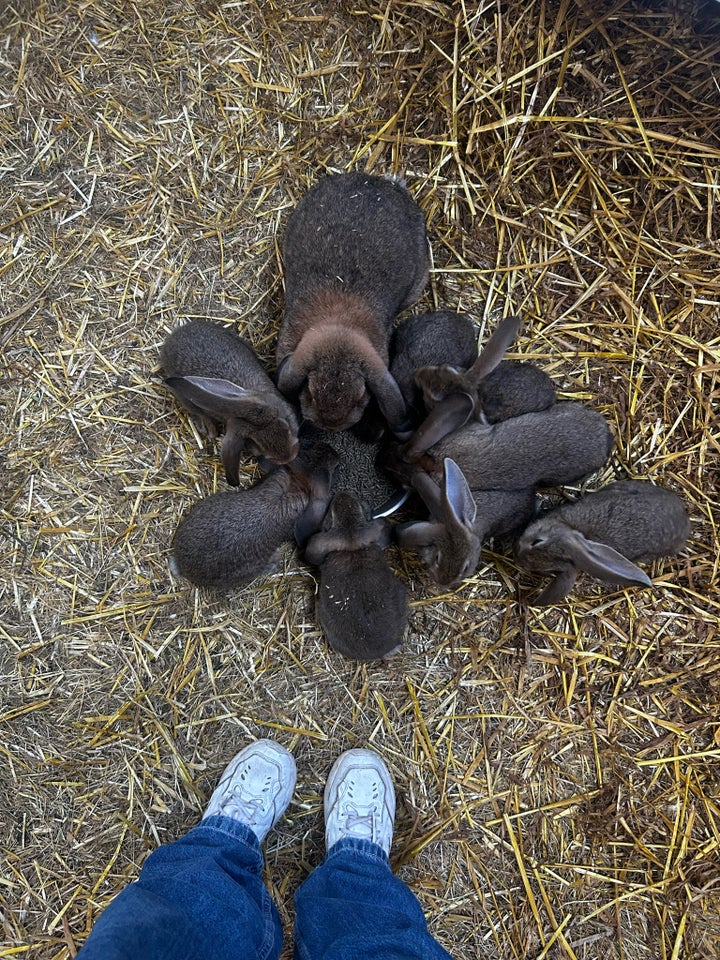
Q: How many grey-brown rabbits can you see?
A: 9